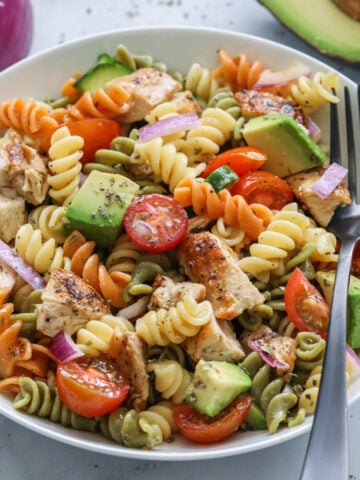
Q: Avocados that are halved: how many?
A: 1